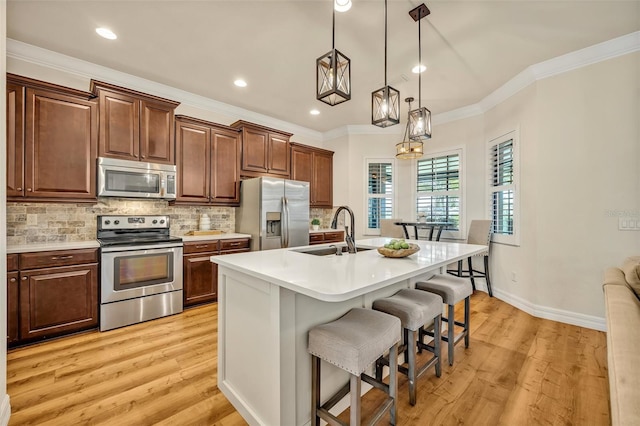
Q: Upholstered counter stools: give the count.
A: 3